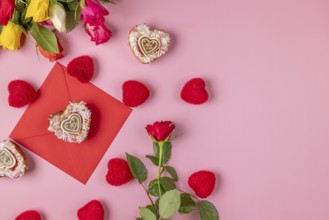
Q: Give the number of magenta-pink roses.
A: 2